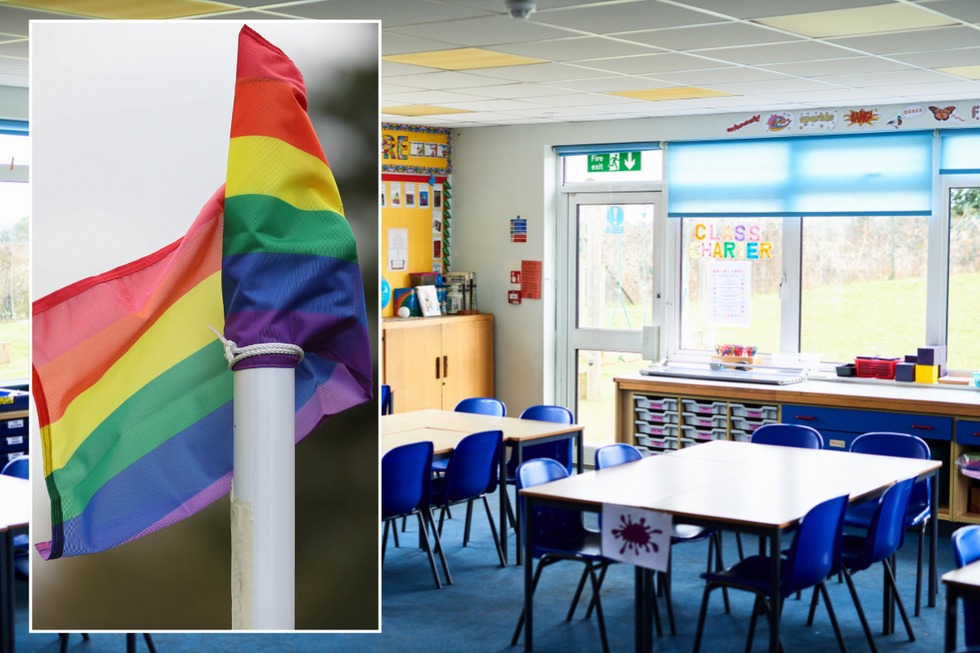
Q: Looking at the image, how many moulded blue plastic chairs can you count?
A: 13